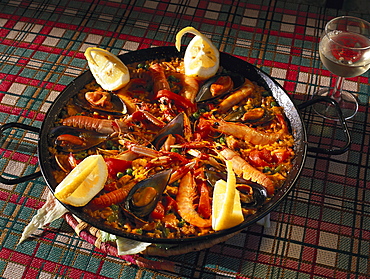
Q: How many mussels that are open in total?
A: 7